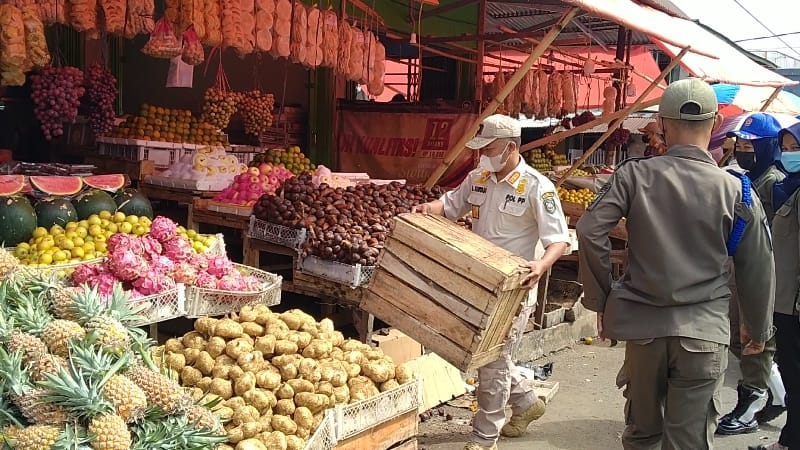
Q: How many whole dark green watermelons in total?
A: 4